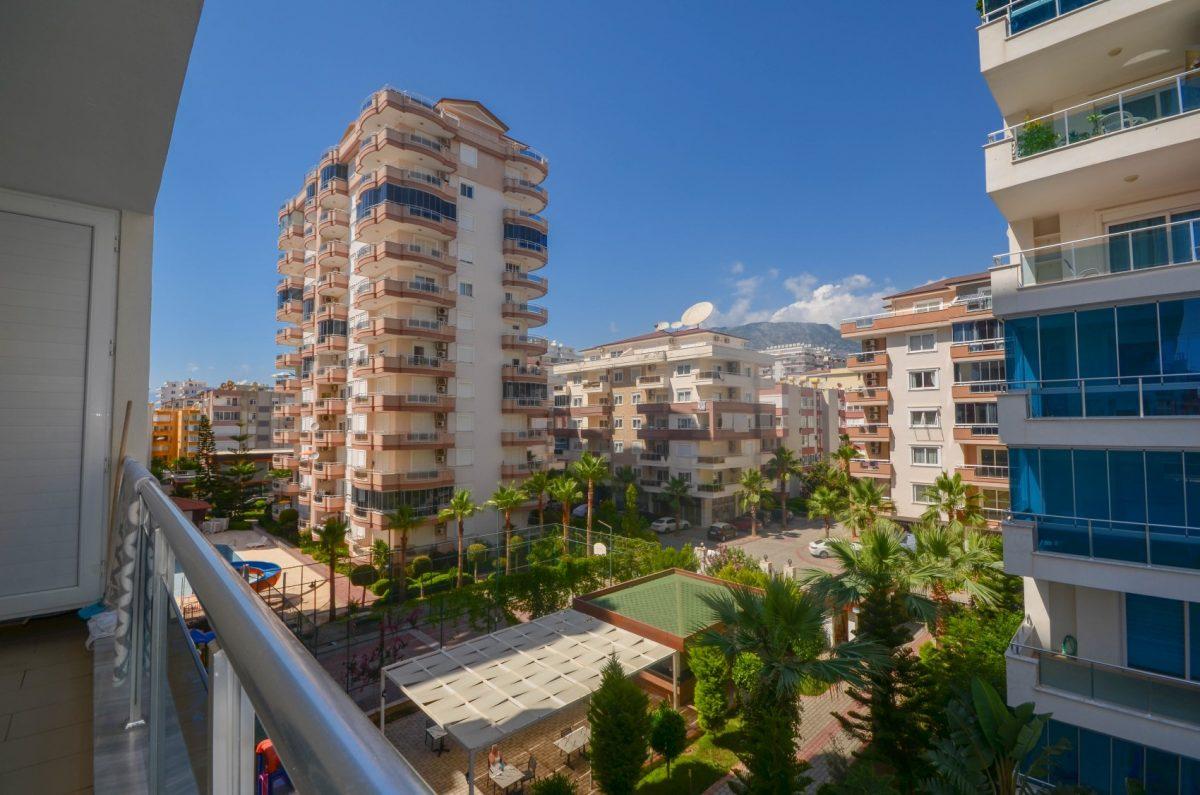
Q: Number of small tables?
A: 3